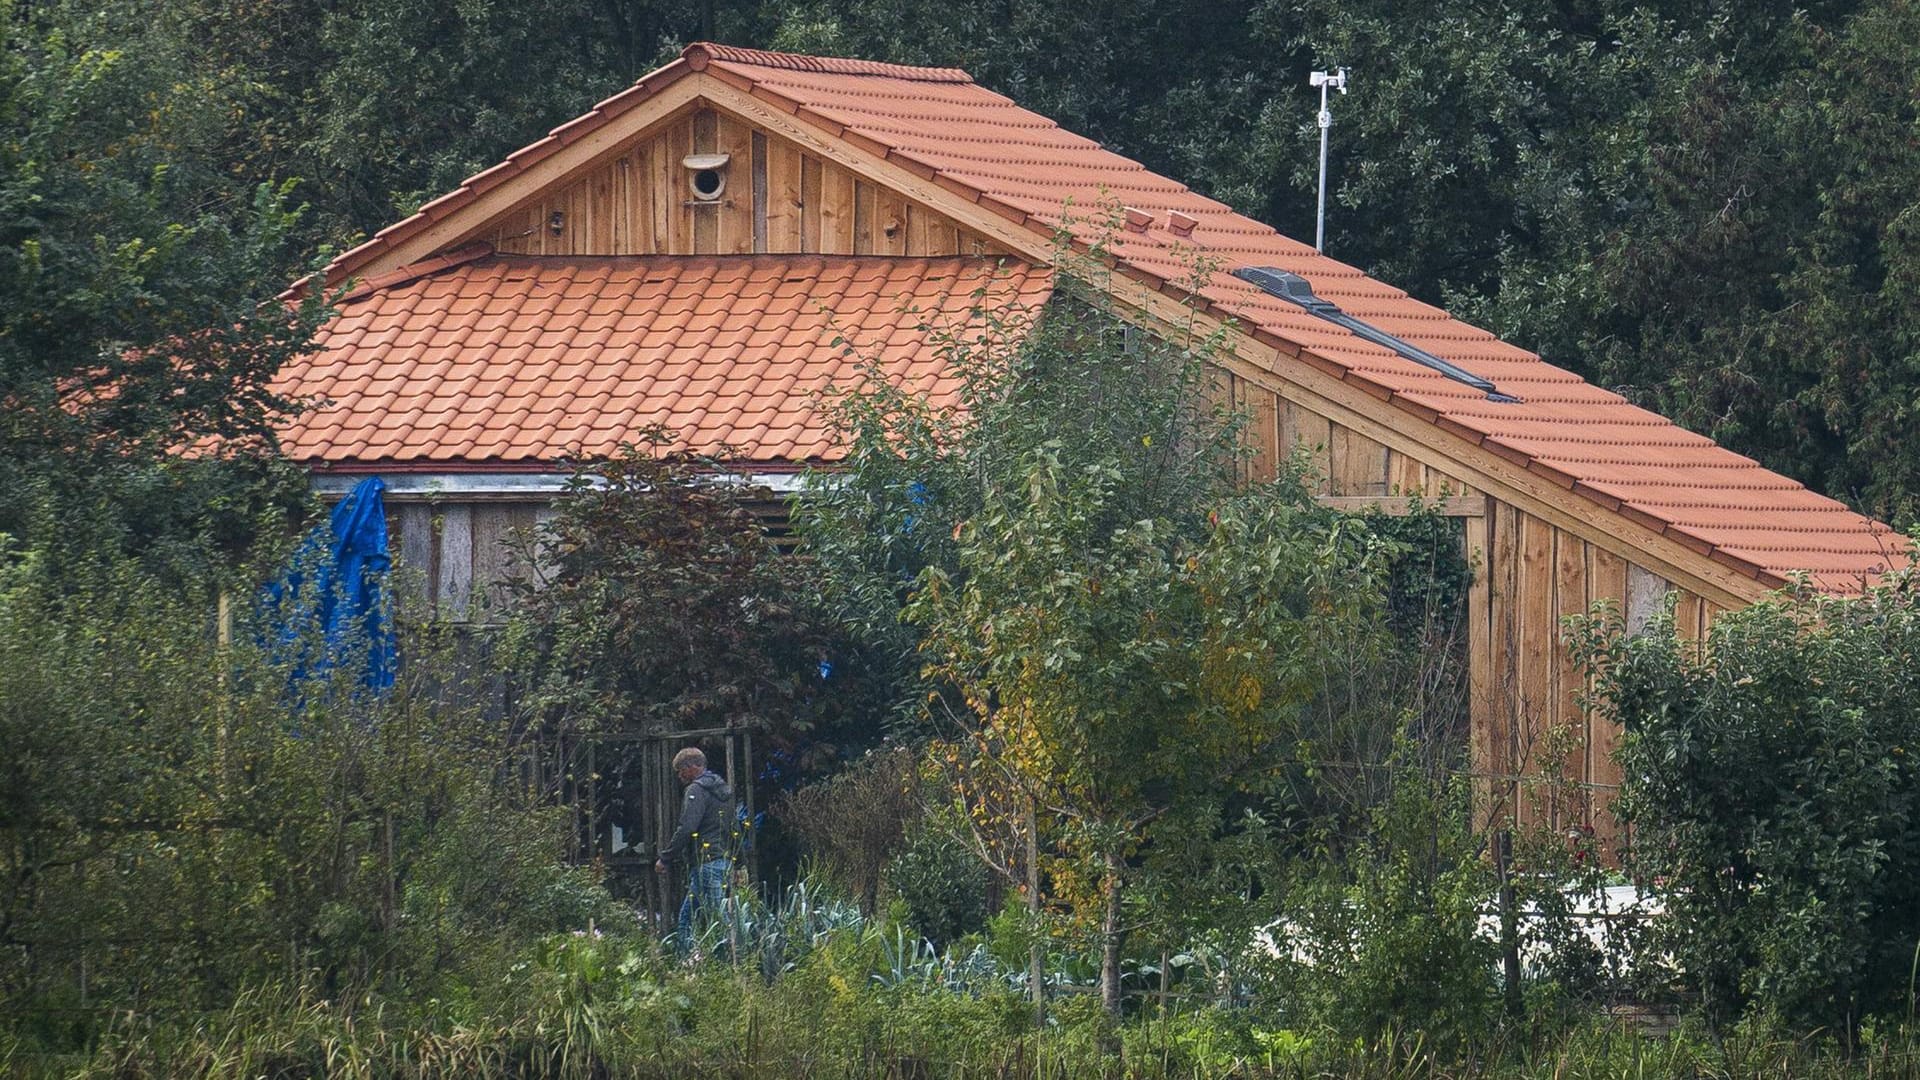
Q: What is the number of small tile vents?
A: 2